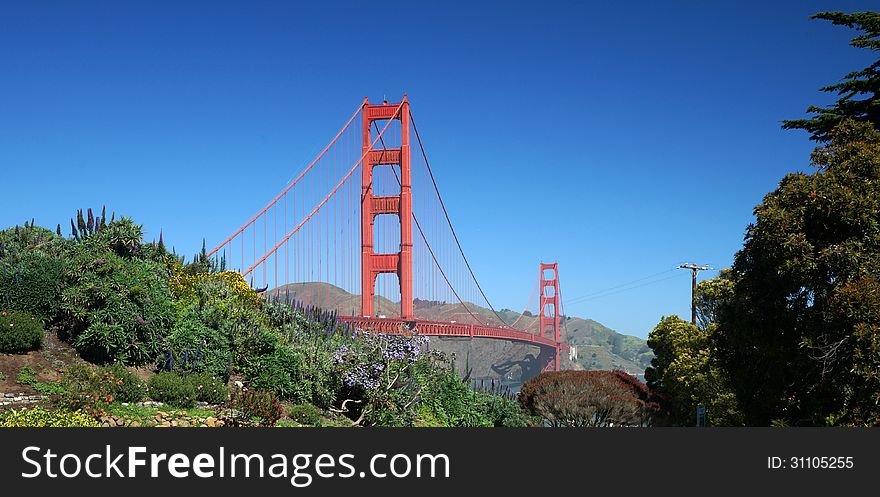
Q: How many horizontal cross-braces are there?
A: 8